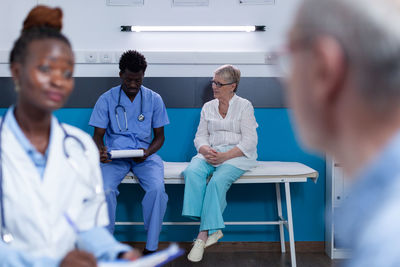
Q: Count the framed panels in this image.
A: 3